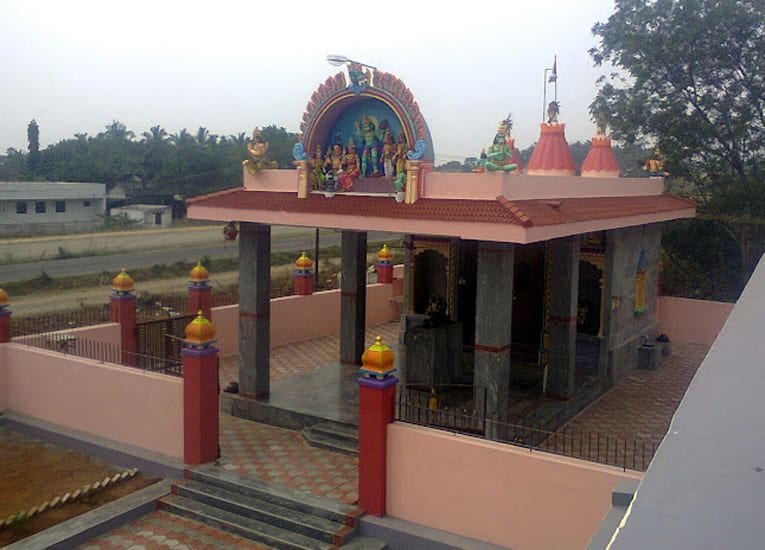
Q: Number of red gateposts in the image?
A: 7